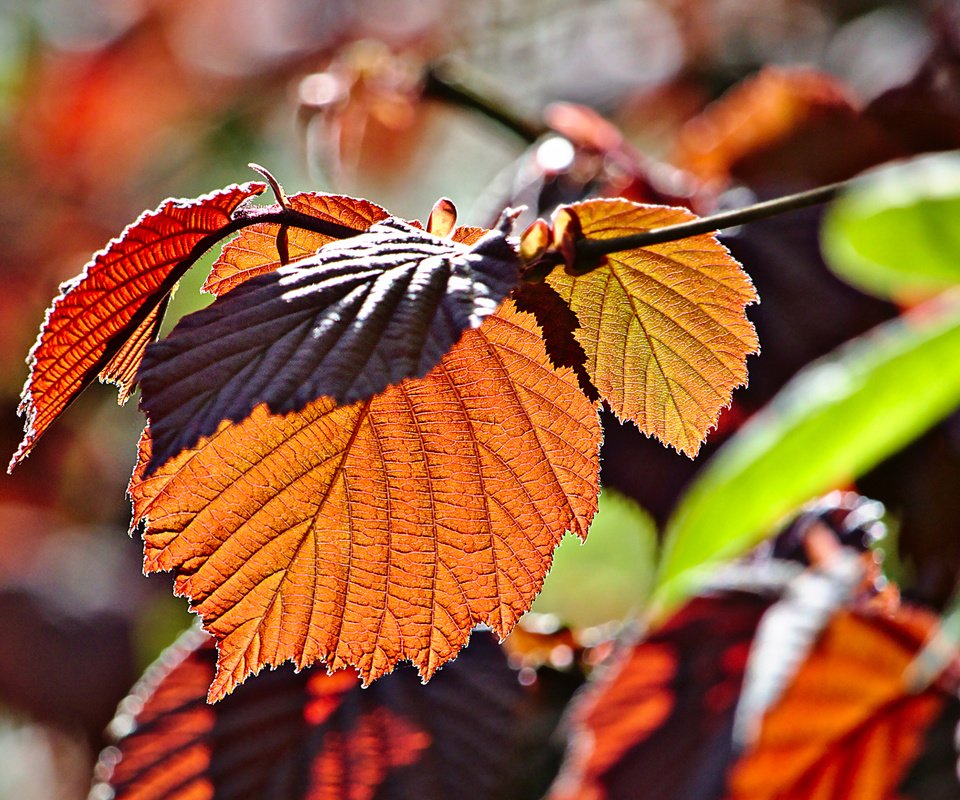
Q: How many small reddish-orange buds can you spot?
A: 3